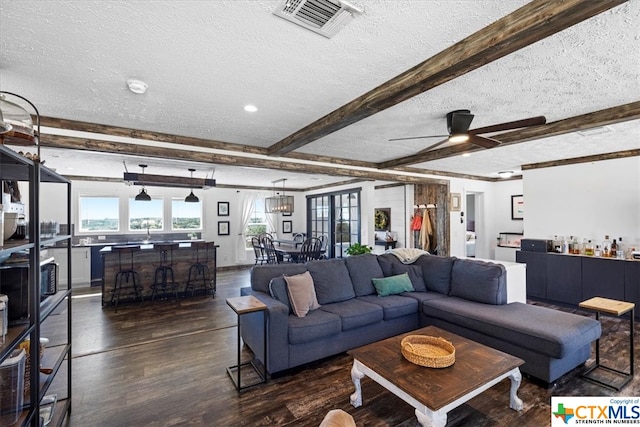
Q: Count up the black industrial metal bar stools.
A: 3